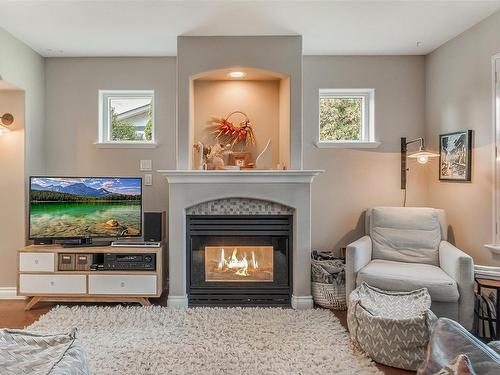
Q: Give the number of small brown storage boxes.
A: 2